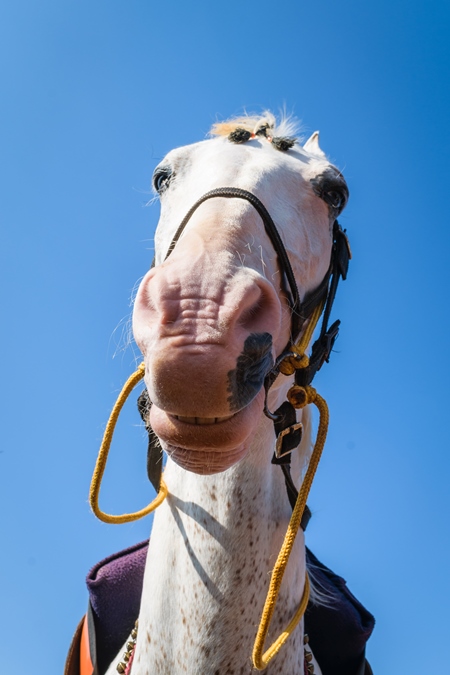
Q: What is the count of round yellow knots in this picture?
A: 2